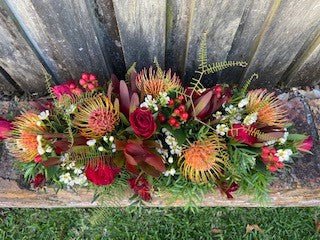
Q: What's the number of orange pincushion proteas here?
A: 5